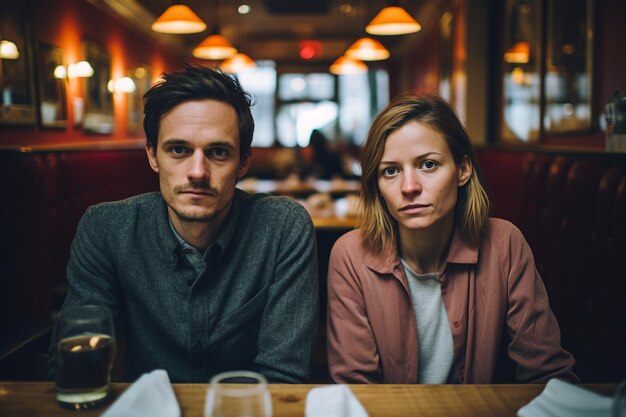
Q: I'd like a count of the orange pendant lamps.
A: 6